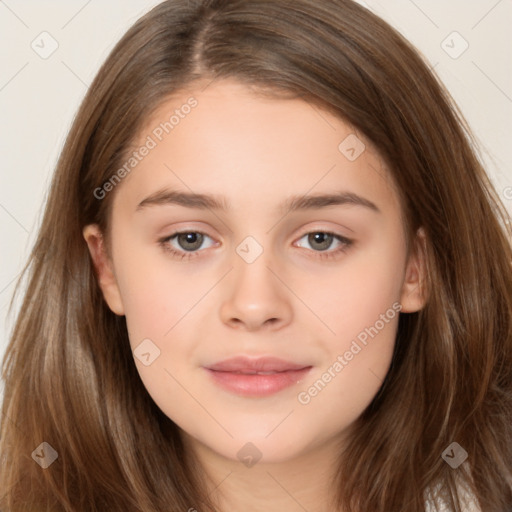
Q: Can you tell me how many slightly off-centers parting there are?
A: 1